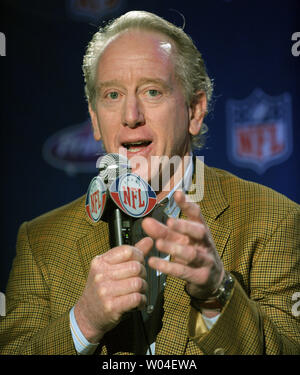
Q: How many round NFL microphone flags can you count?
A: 2